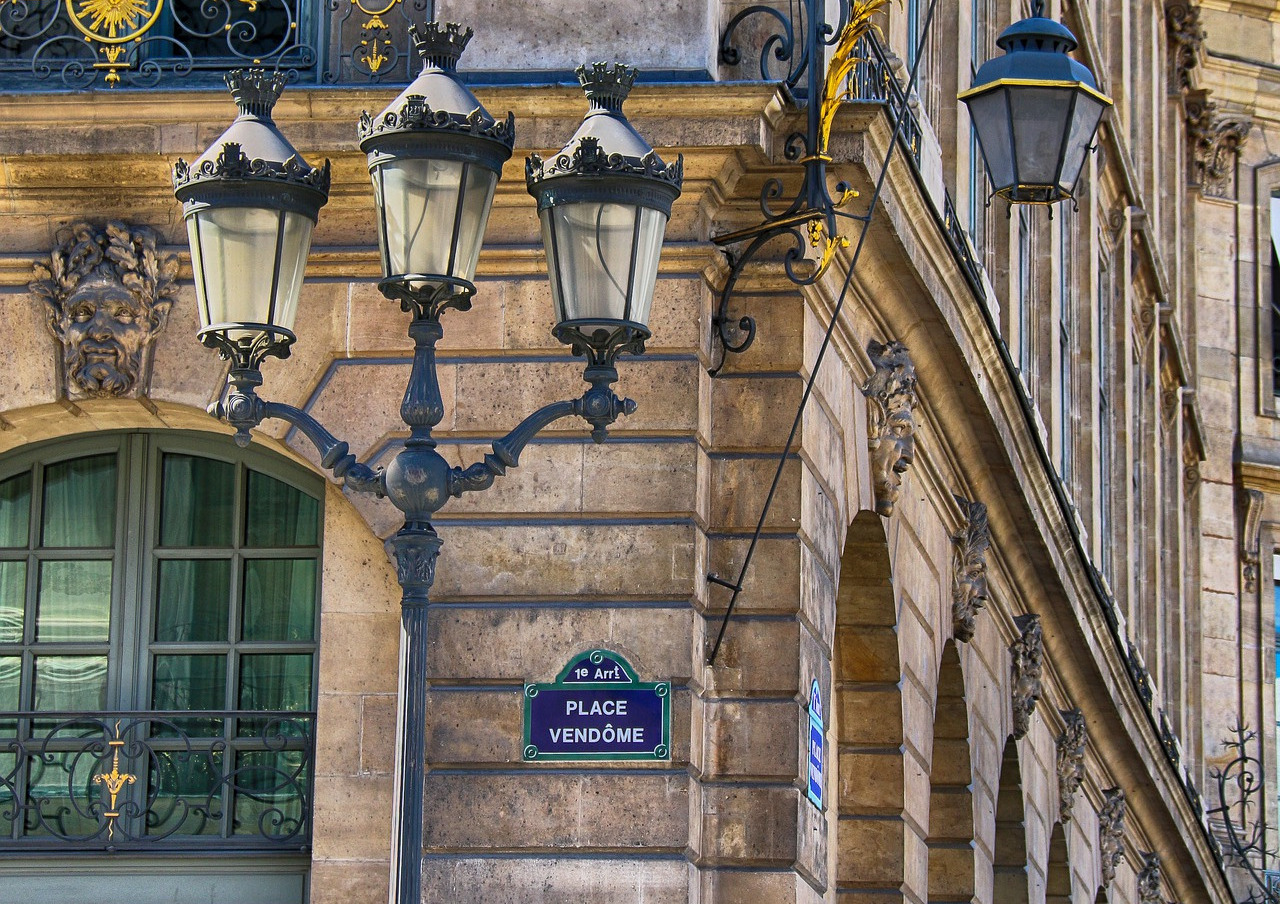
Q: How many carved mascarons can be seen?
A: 7